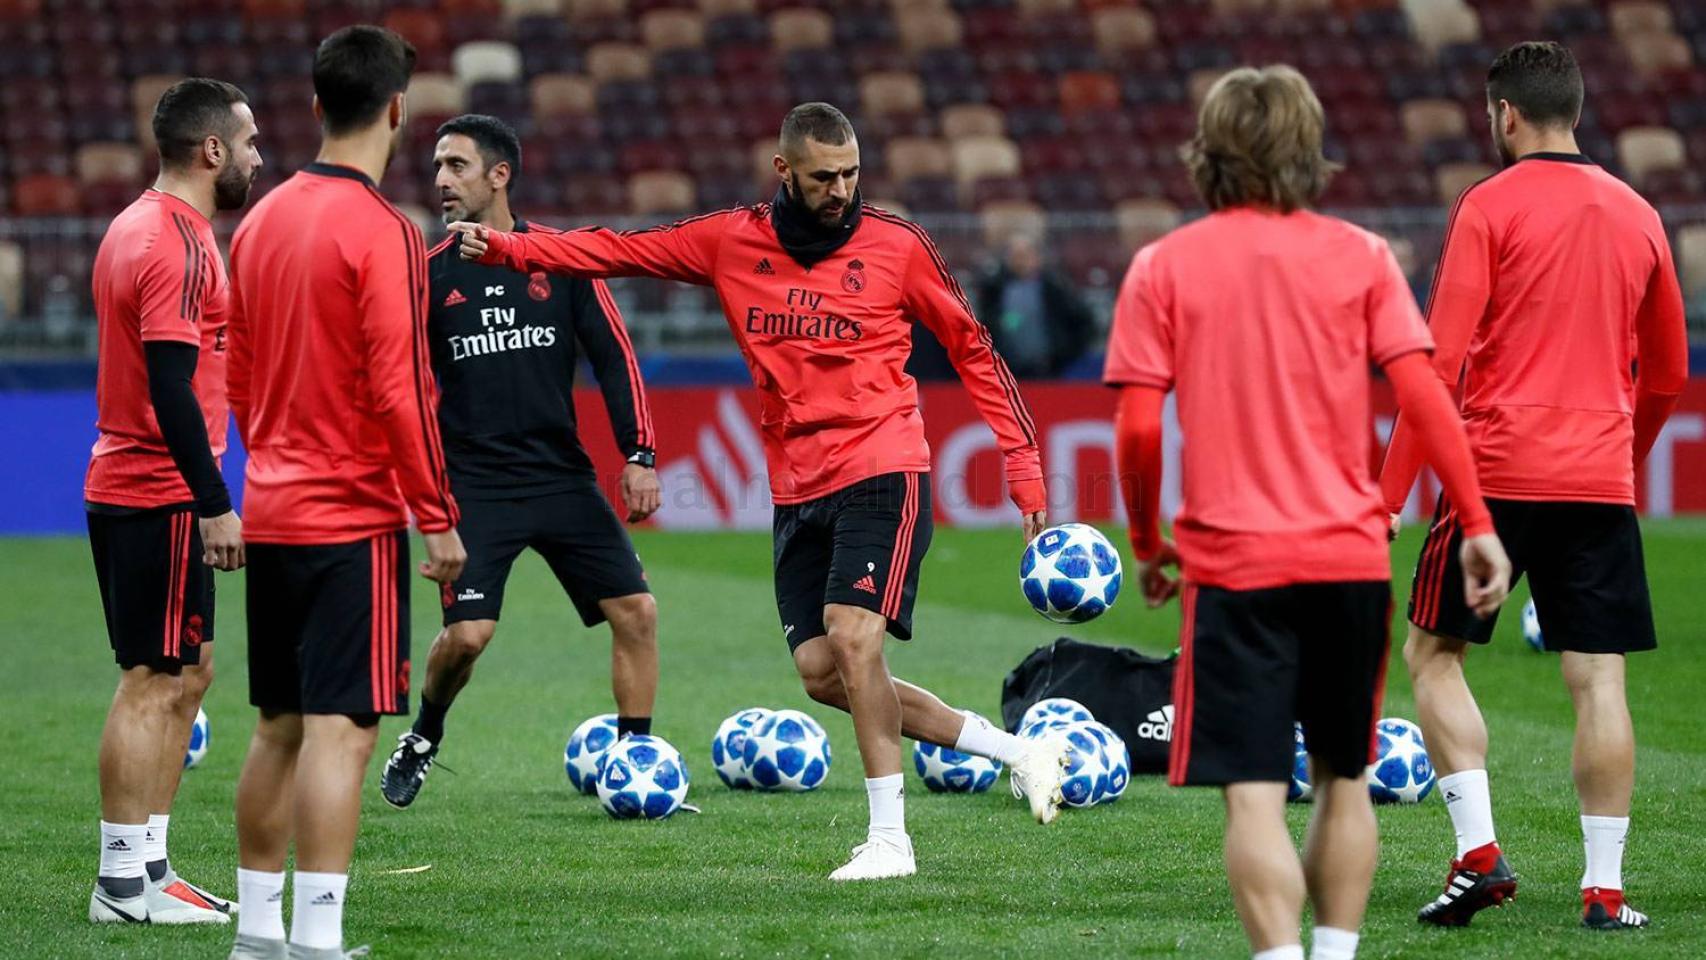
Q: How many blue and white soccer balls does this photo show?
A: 13